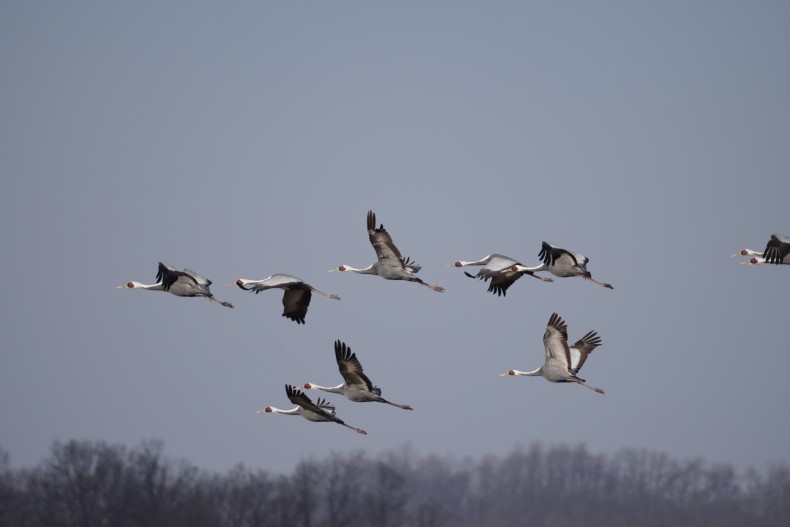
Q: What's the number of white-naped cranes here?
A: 10